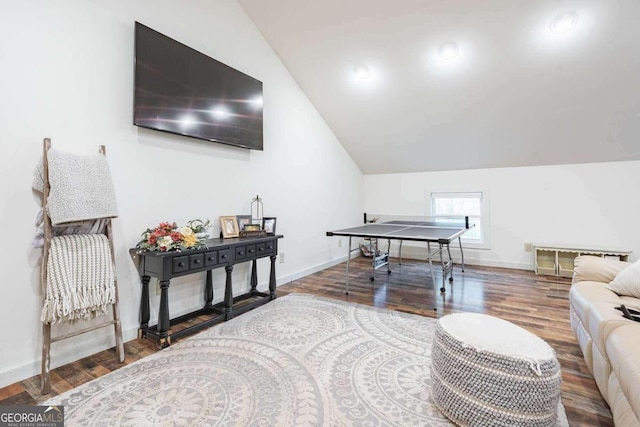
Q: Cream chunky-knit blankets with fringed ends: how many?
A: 1